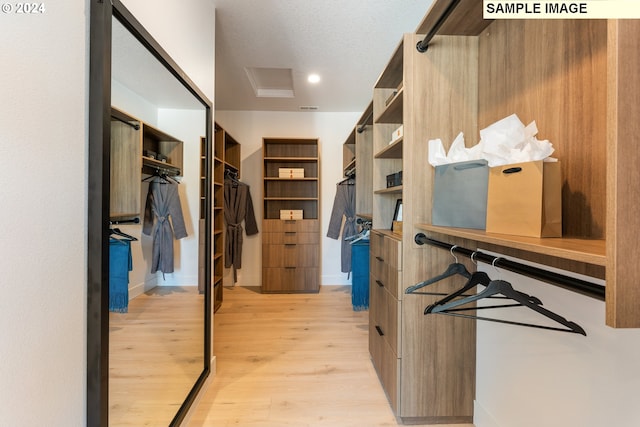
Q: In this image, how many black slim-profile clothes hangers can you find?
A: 3